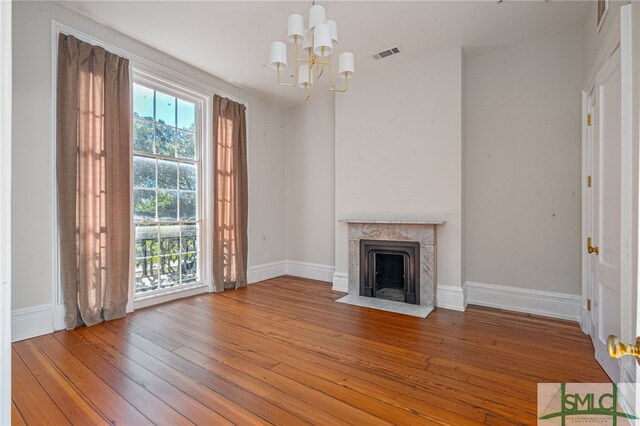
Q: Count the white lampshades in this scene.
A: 8